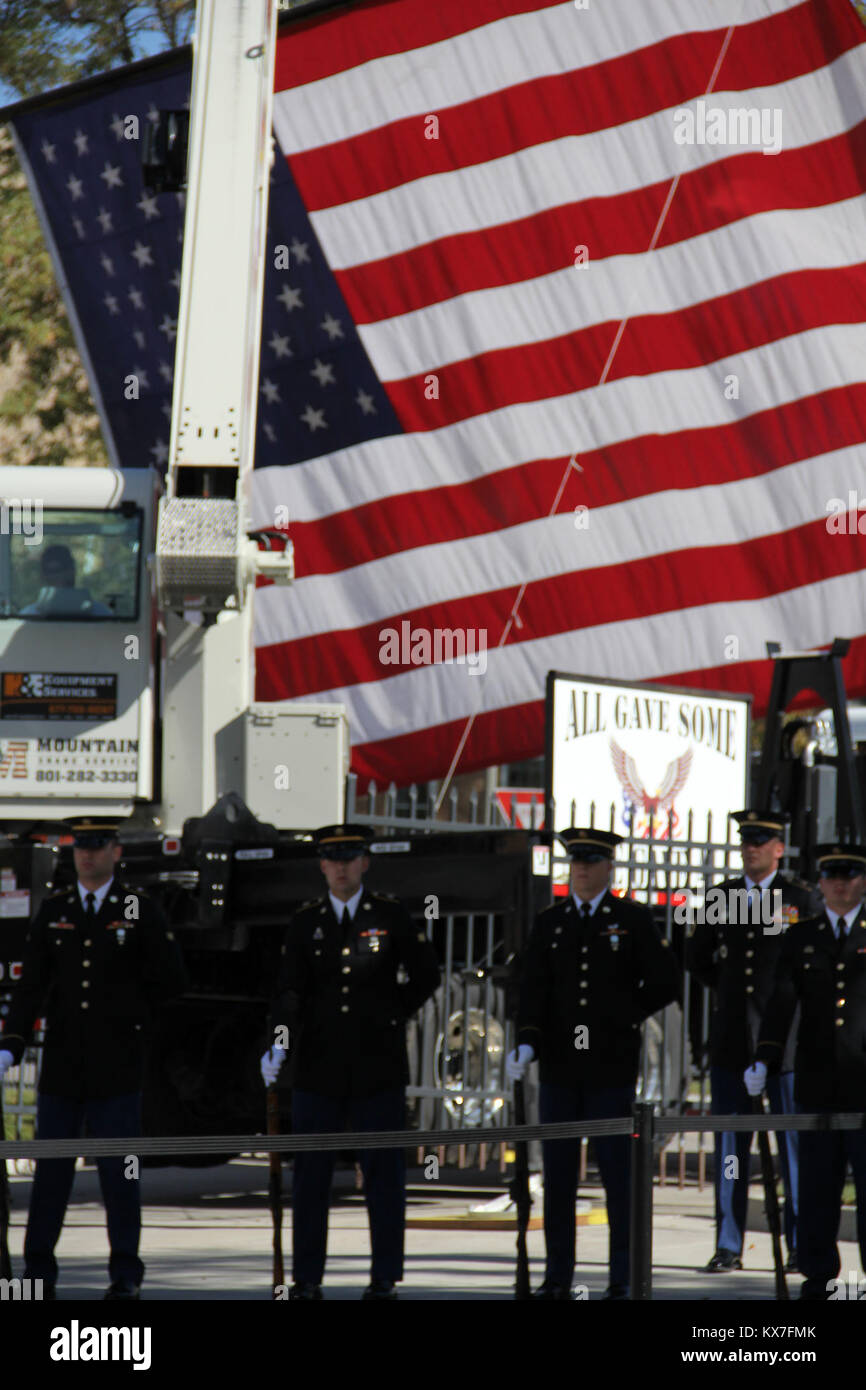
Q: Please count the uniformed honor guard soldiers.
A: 5